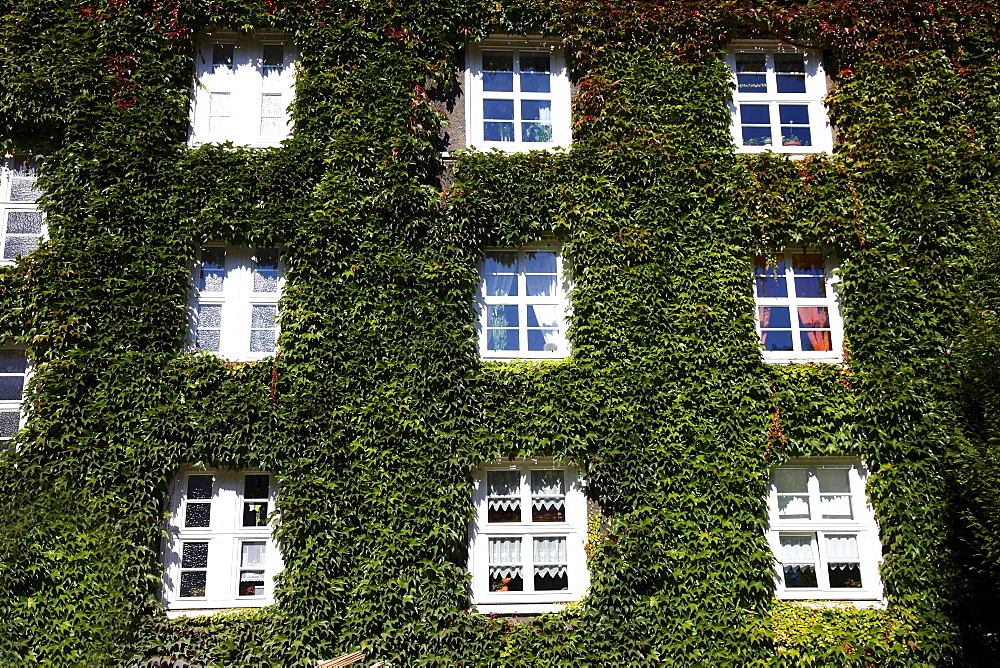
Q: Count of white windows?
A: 11